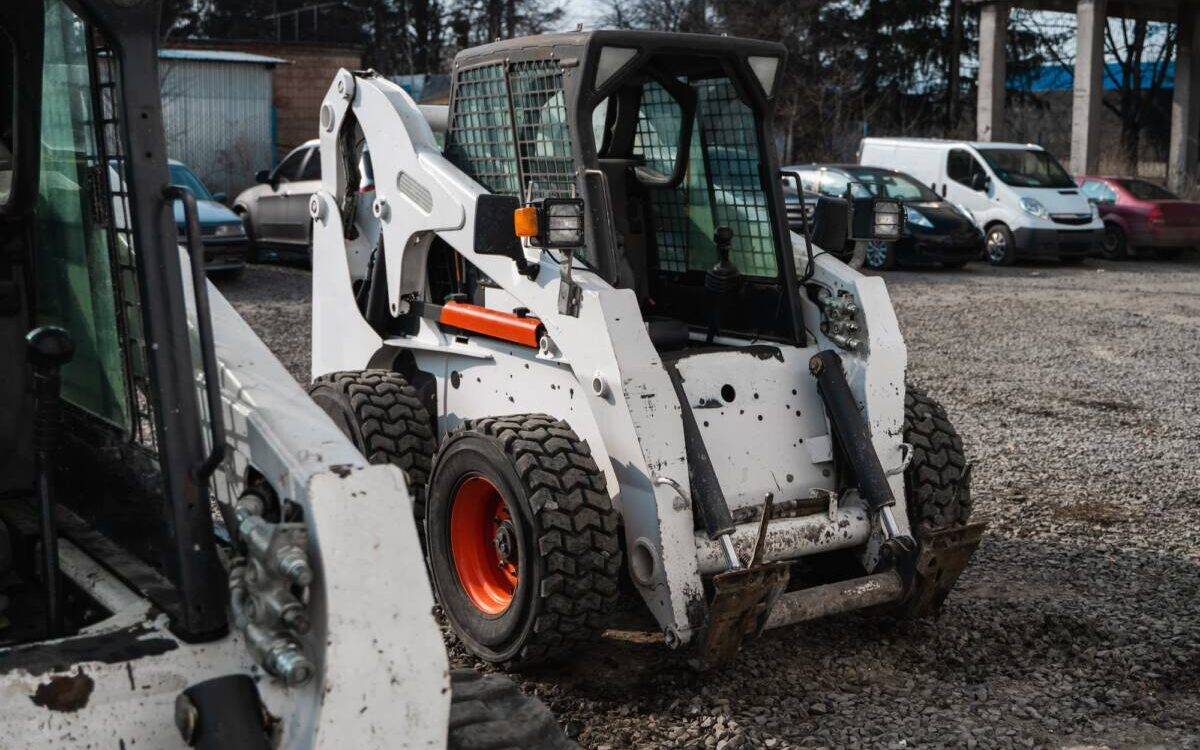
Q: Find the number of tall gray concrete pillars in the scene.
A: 3